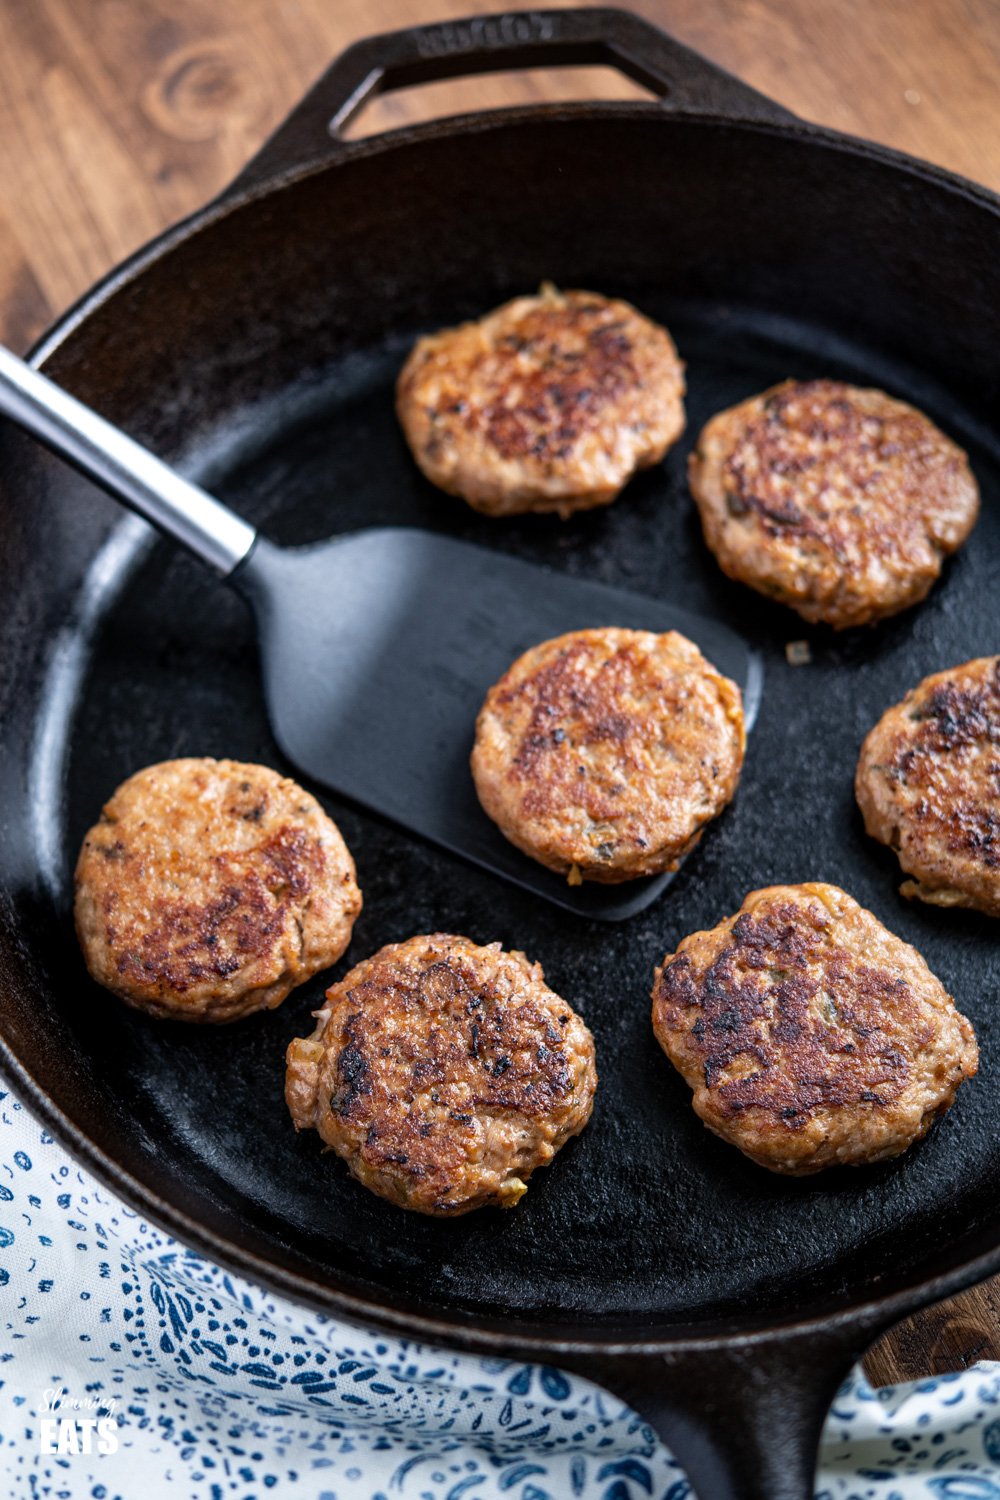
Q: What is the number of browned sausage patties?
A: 7